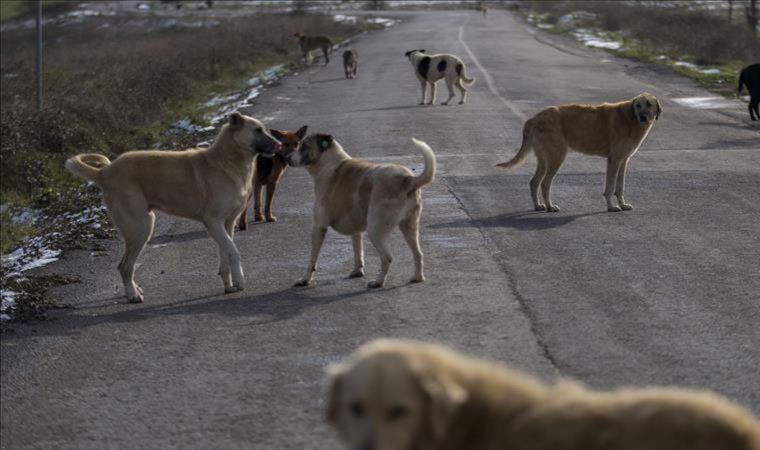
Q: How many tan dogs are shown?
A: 4